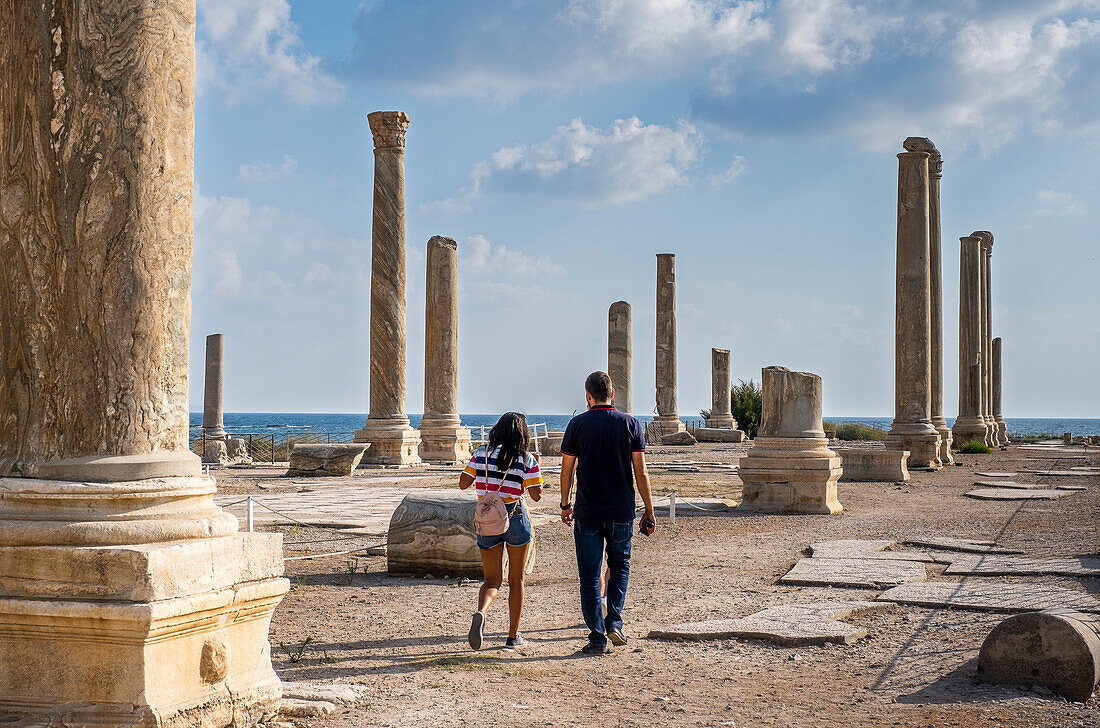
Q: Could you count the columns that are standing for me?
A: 14